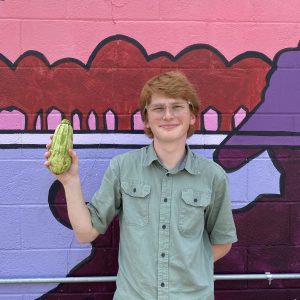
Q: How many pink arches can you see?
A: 9